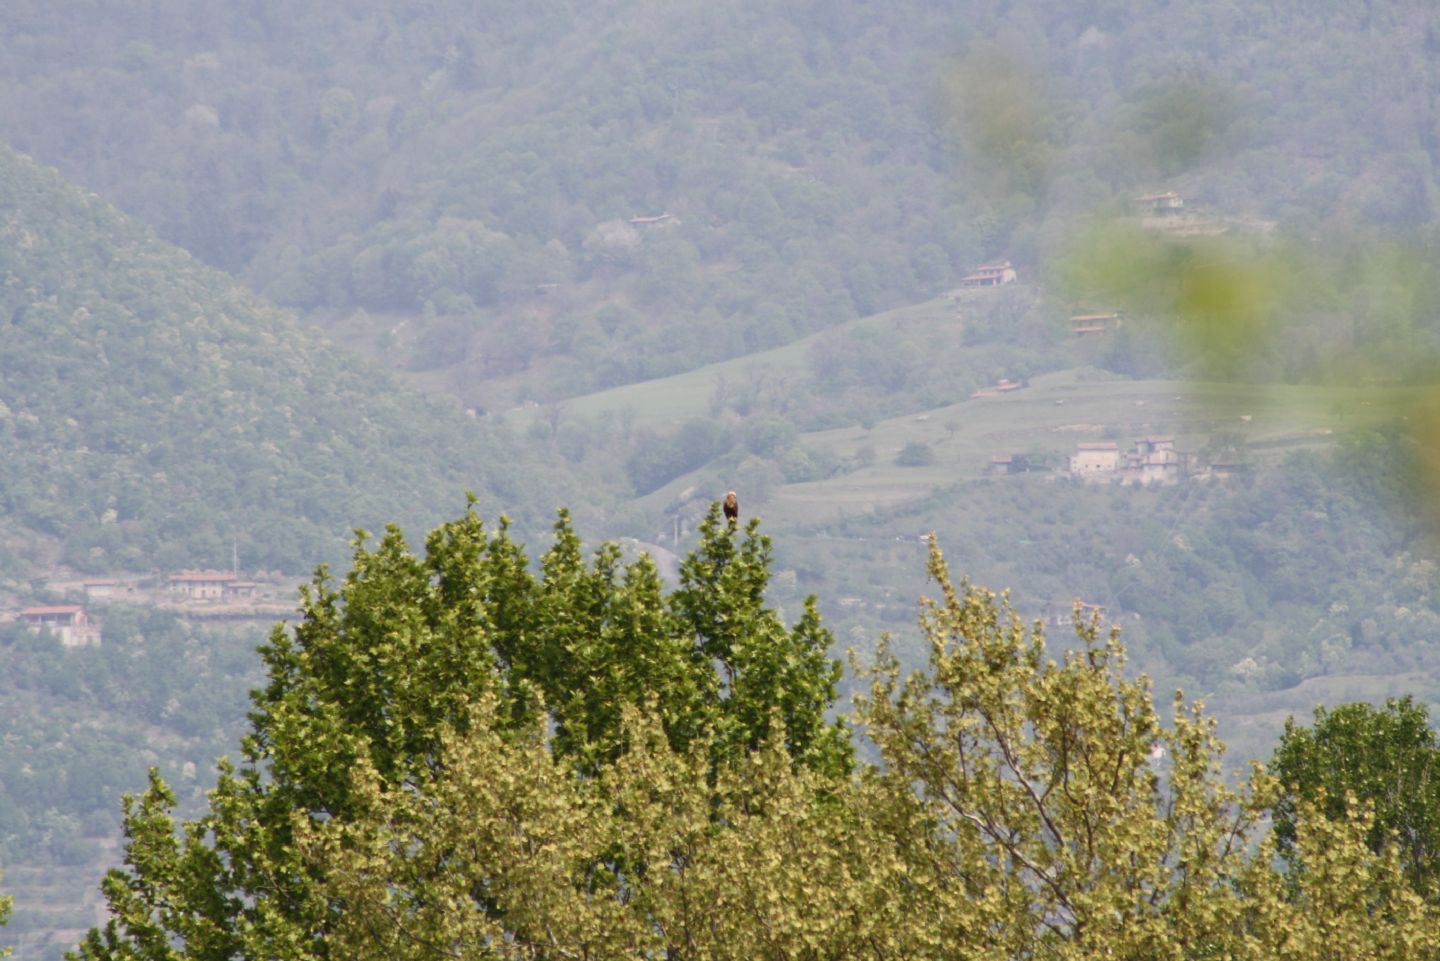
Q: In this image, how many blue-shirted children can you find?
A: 0